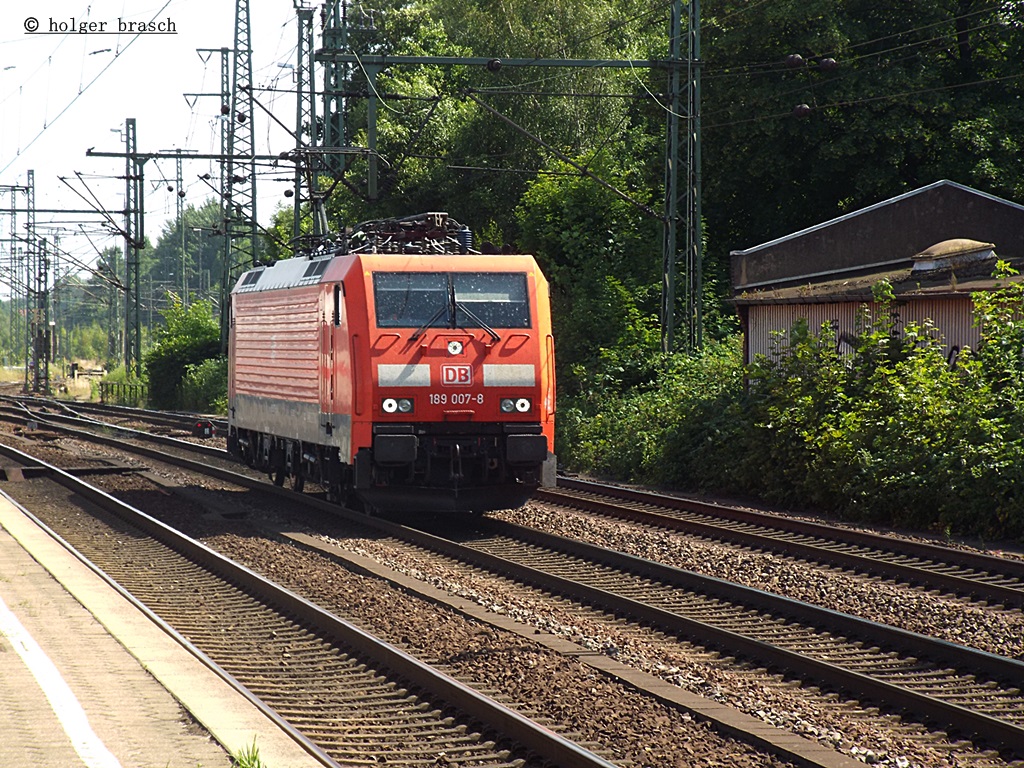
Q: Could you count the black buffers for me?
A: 2